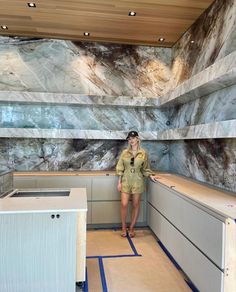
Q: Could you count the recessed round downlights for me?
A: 5